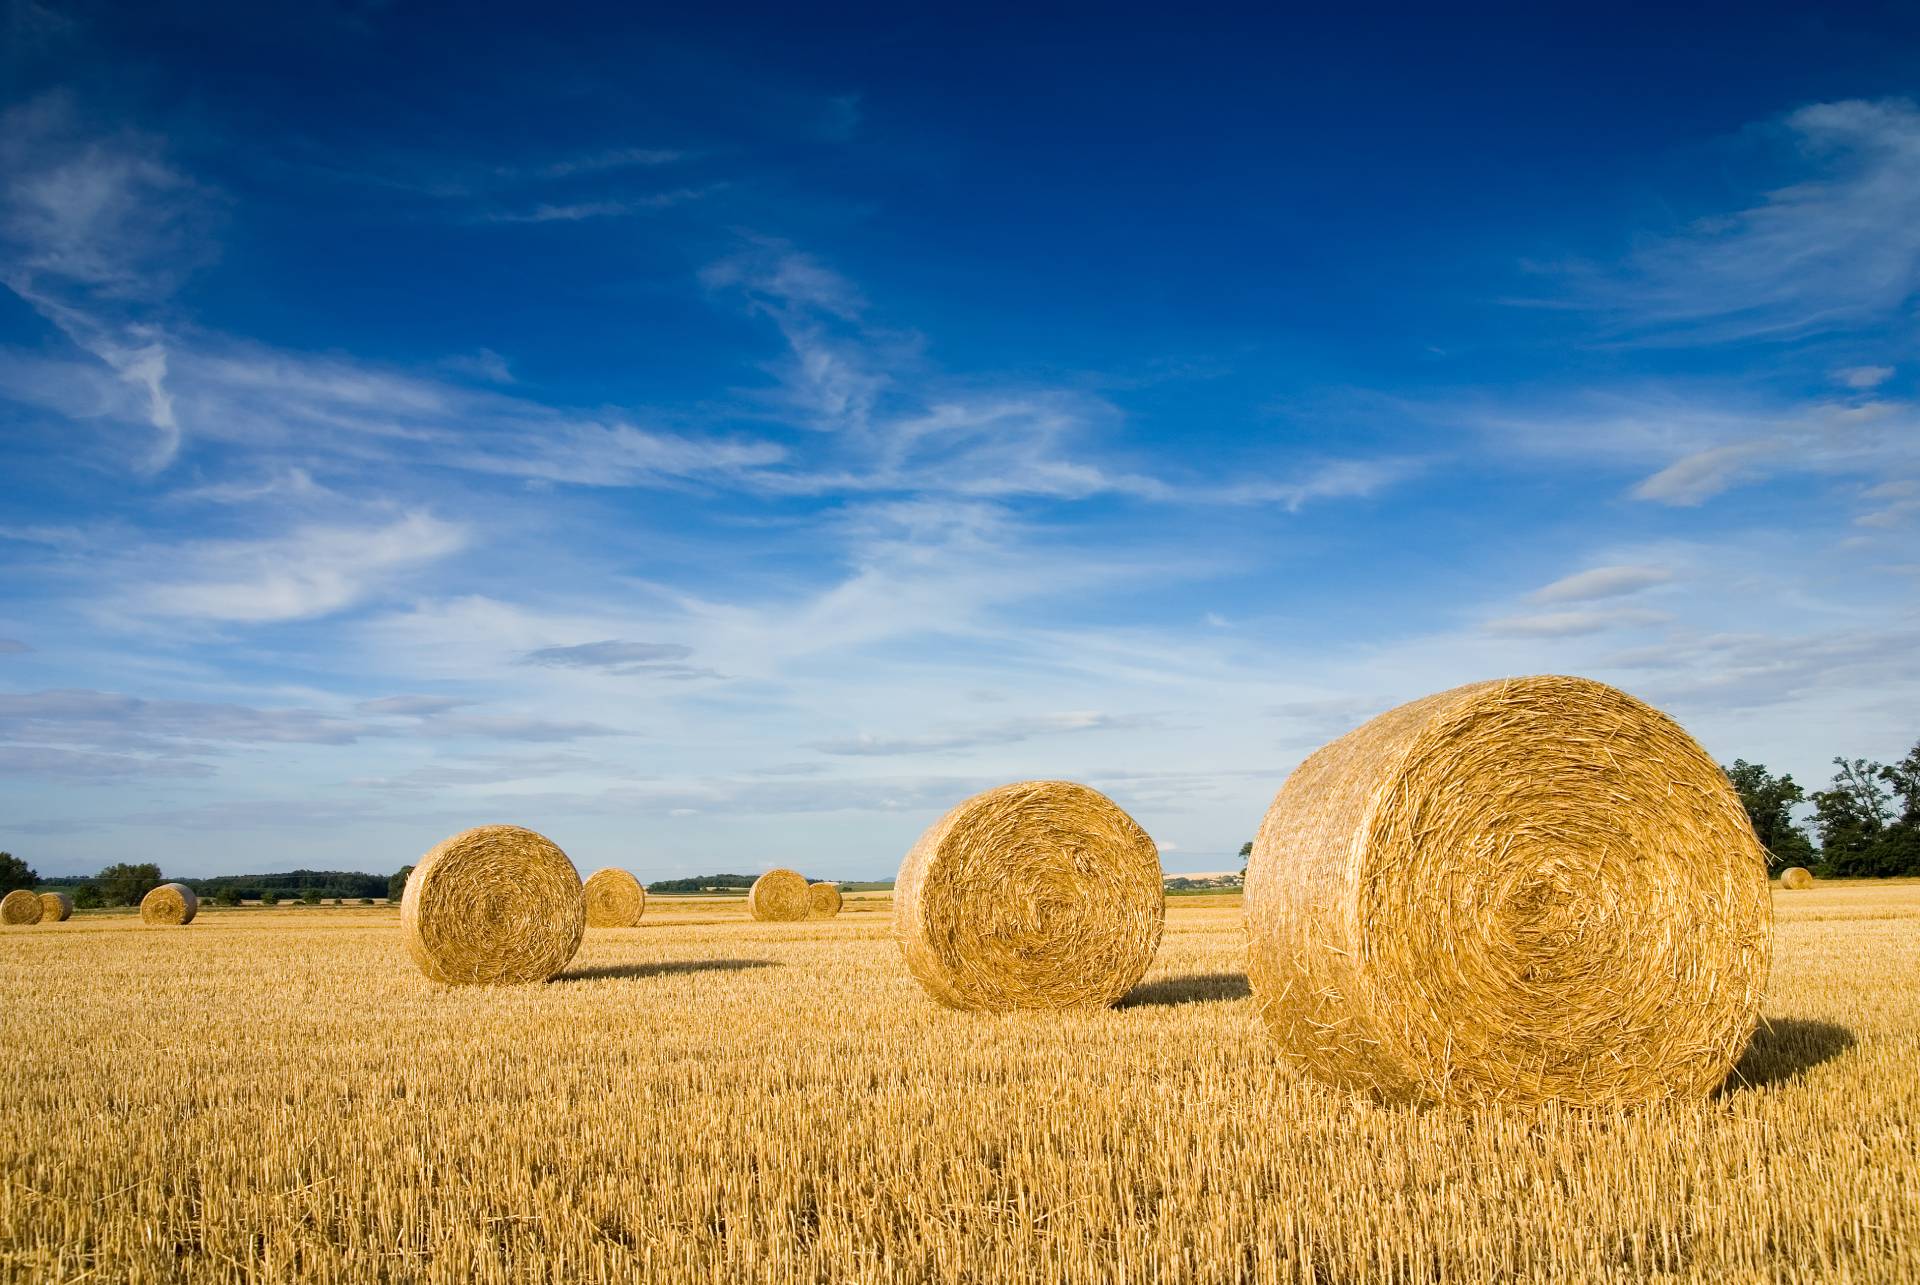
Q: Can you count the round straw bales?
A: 10